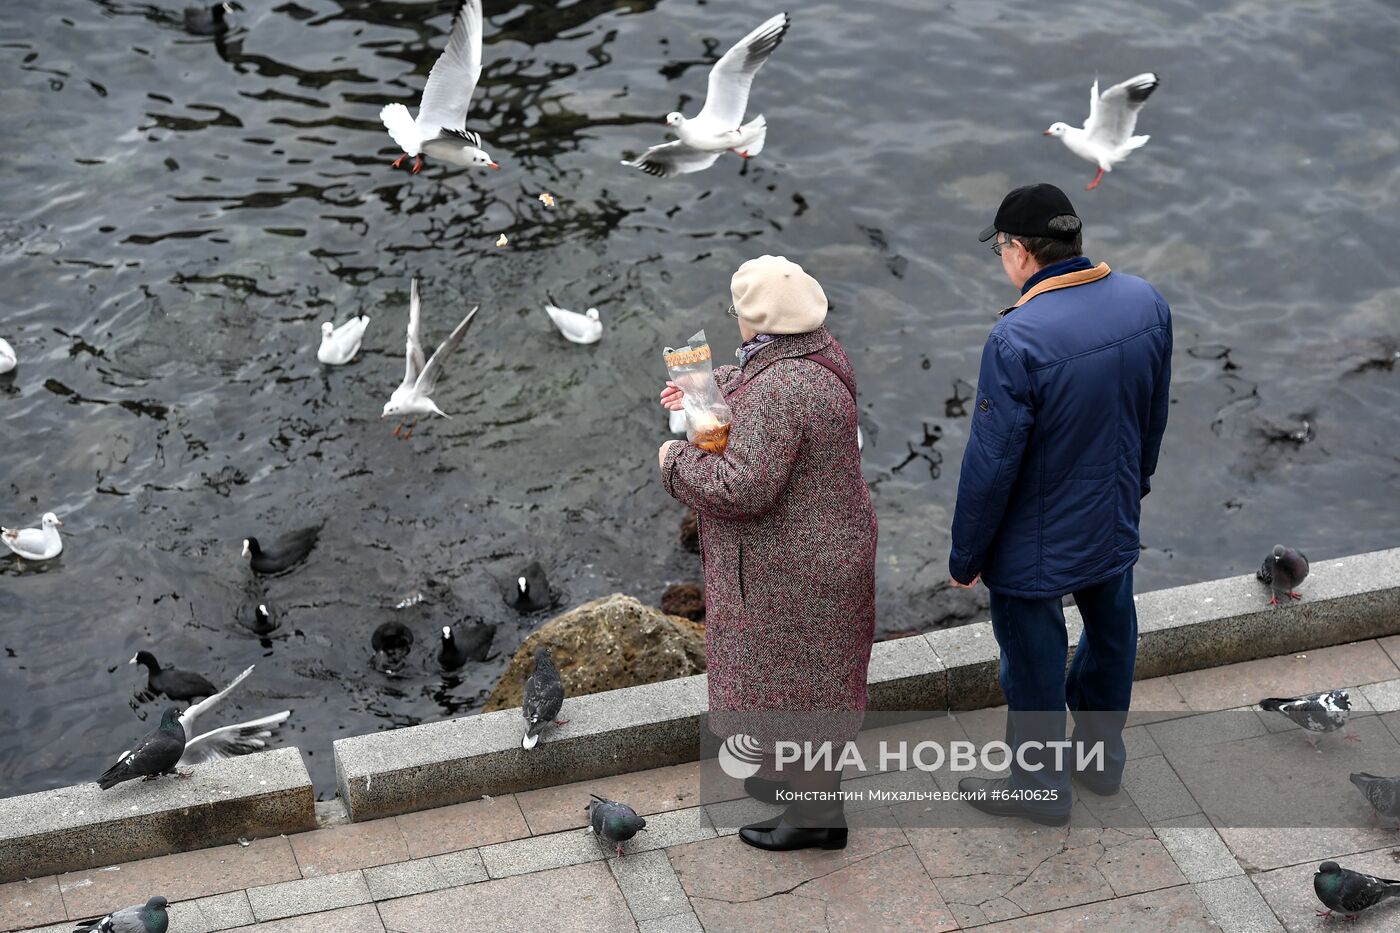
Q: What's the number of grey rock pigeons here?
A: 8